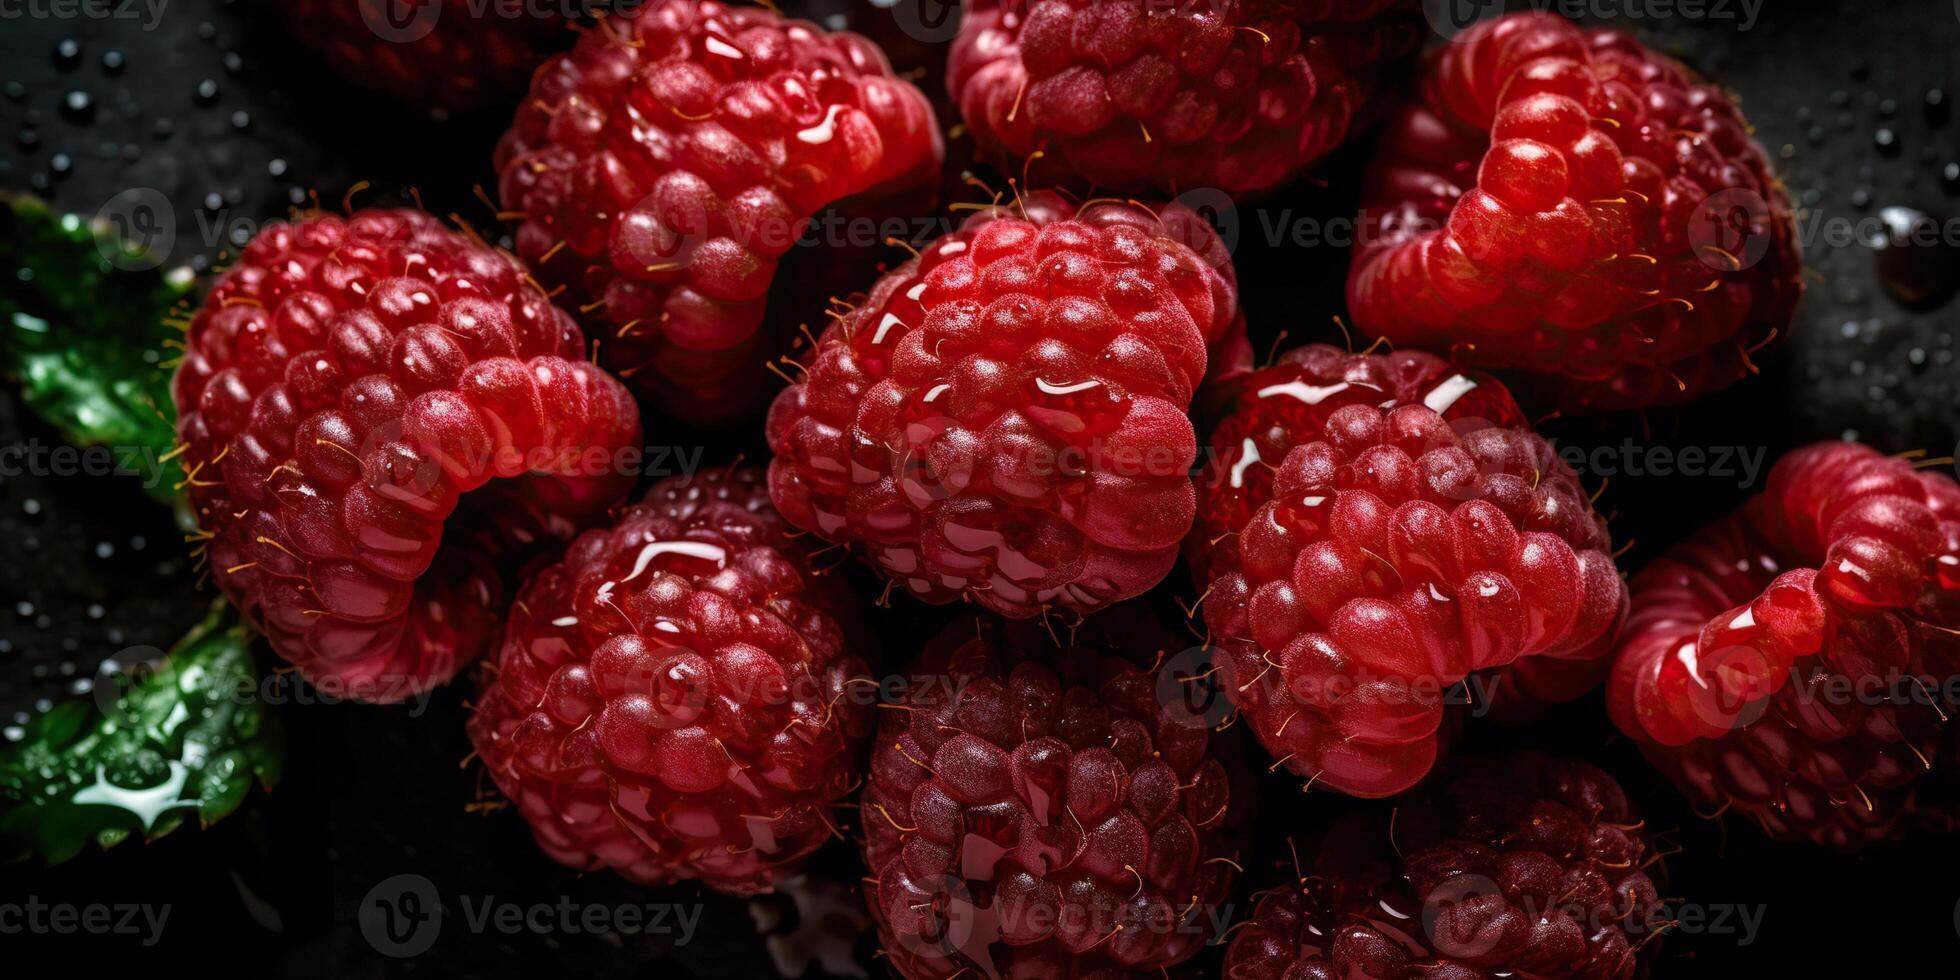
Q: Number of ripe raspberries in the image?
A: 11